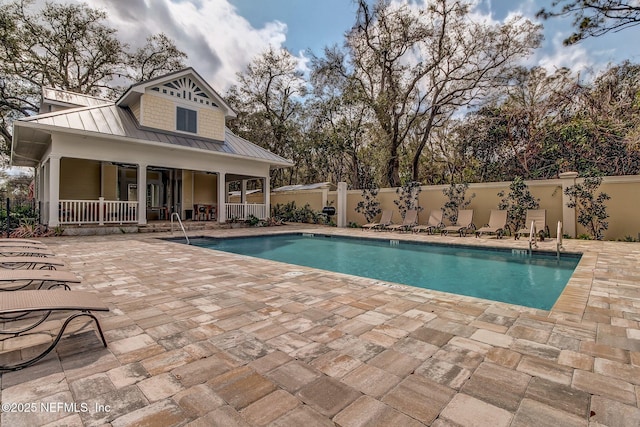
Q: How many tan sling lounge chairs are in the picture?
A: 12